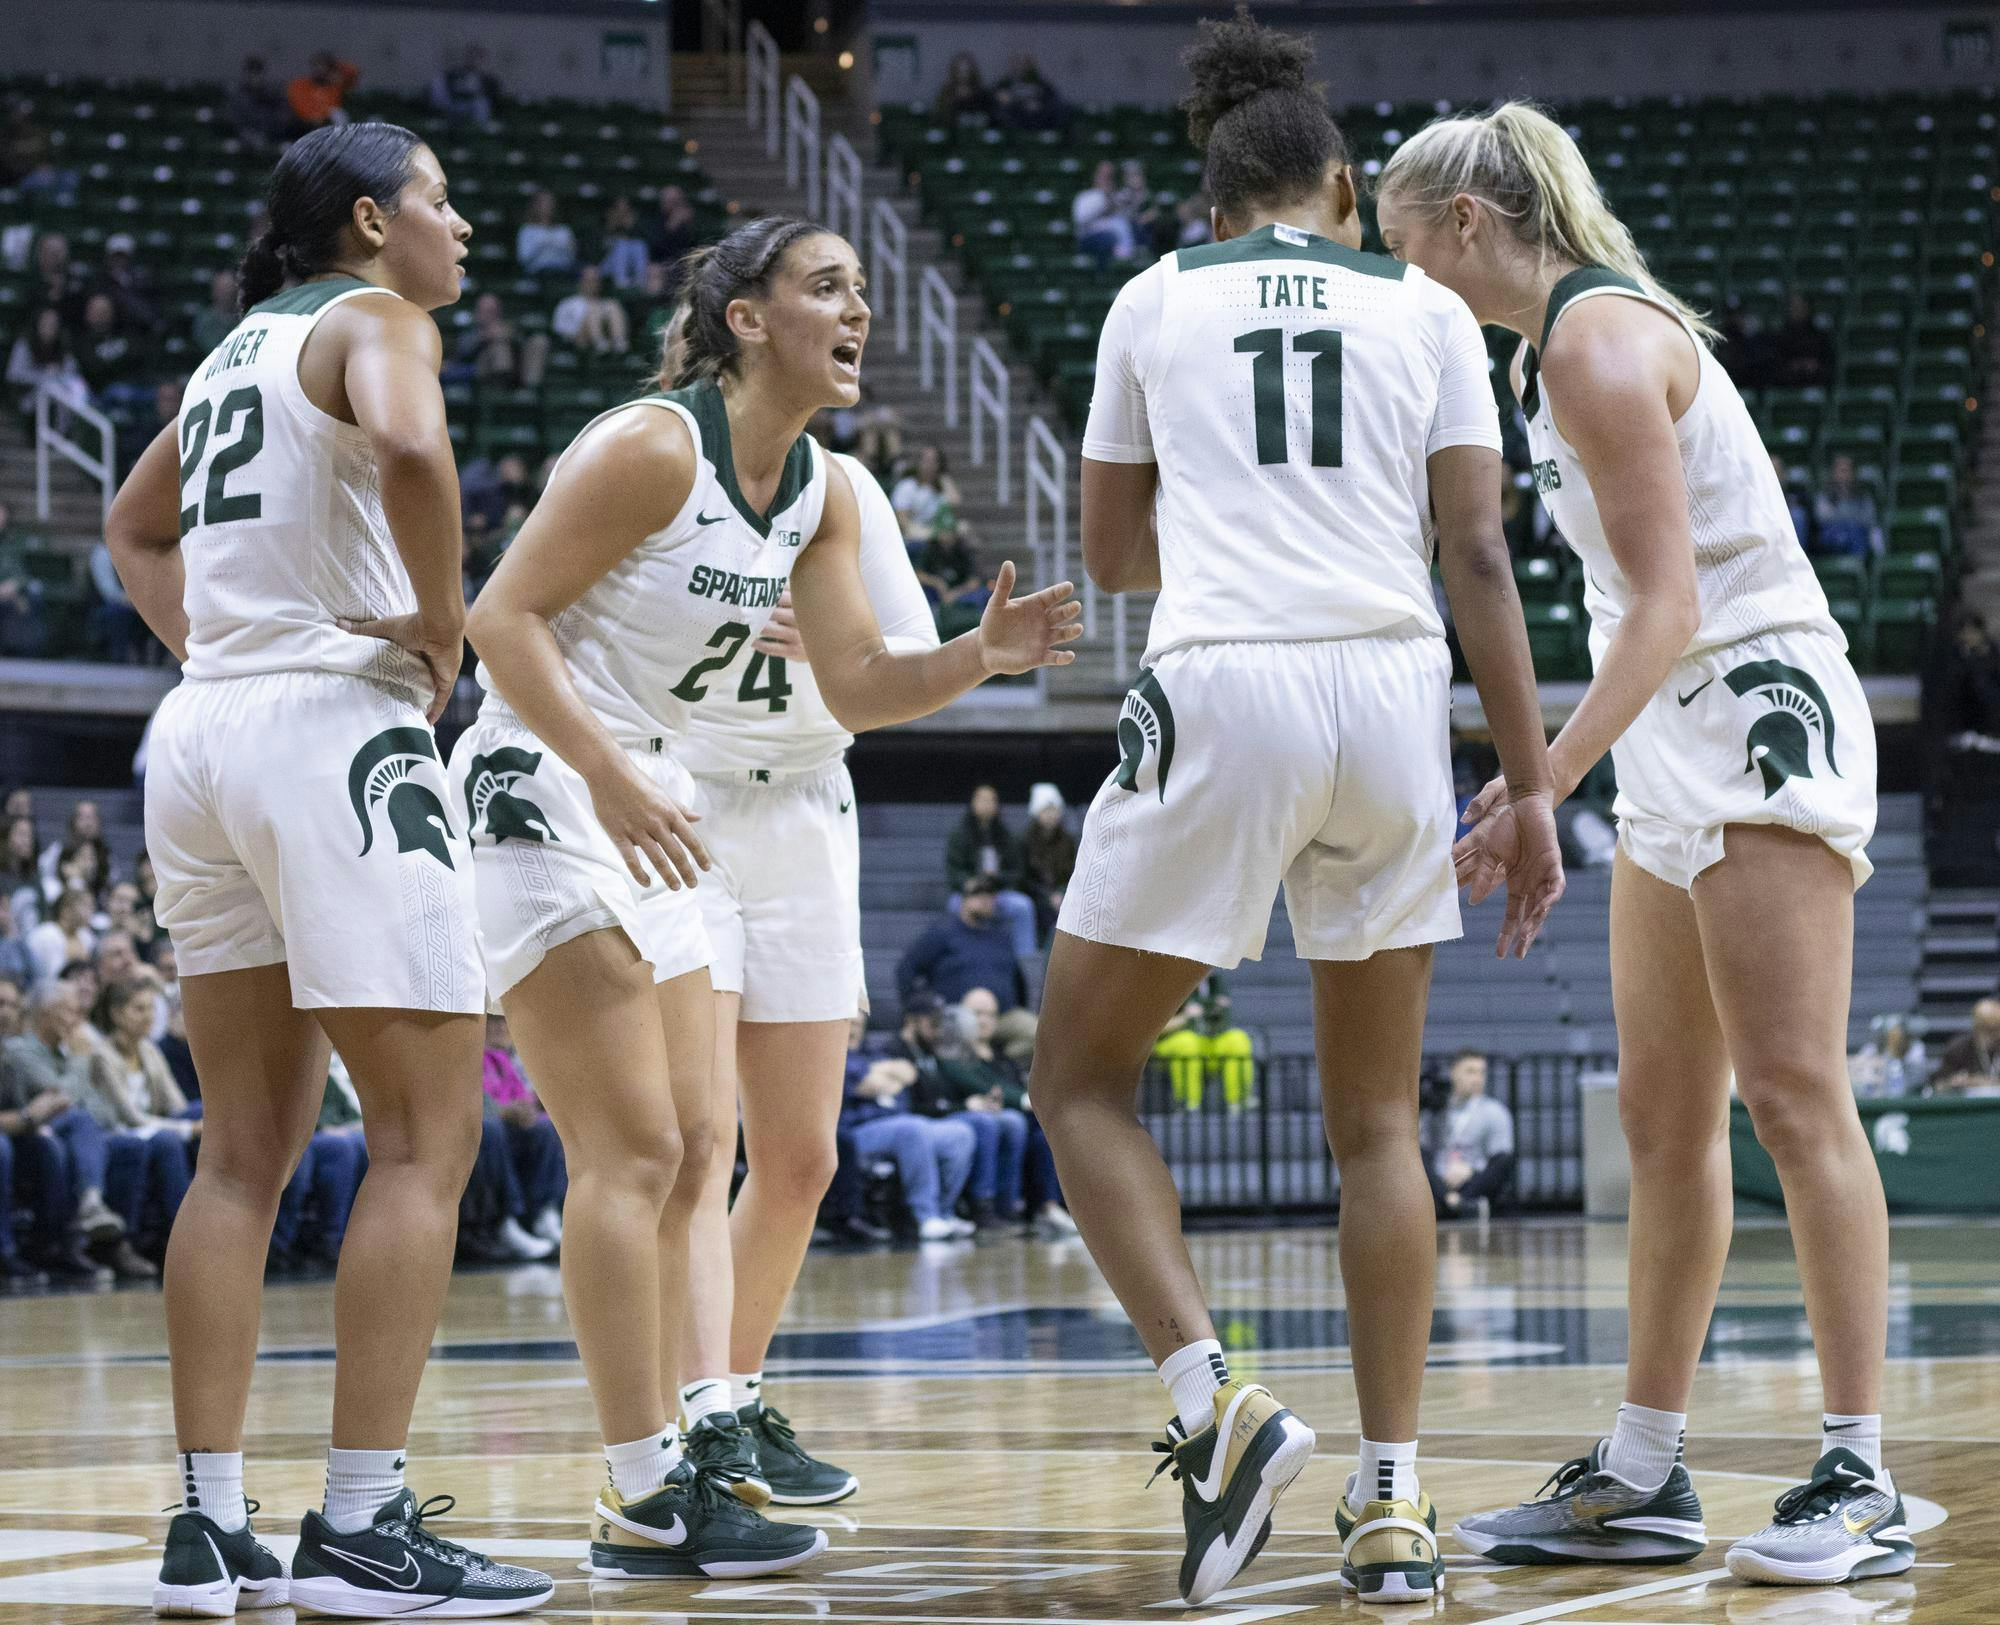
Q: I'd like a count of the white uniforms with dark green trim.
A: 5